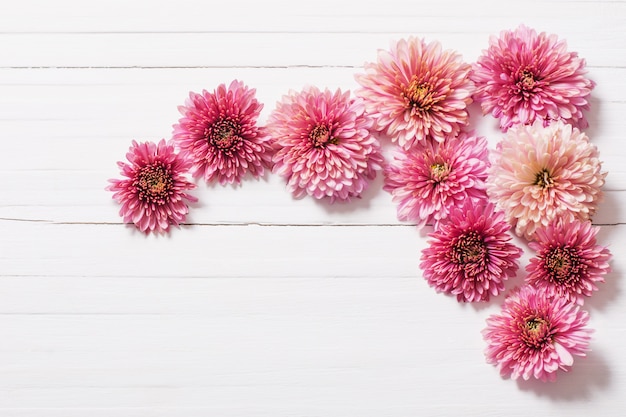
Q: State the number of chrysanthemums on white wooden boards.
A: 10